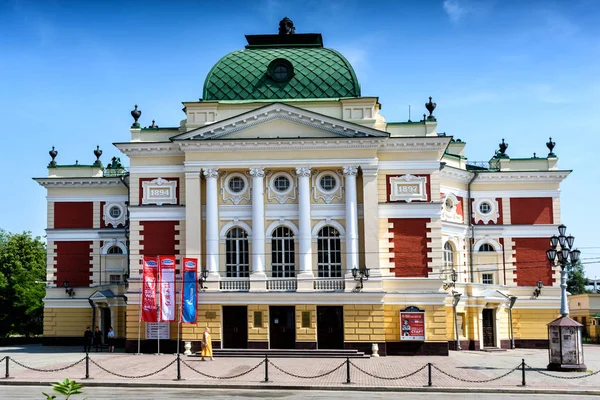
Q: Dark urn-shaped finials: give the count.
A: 6